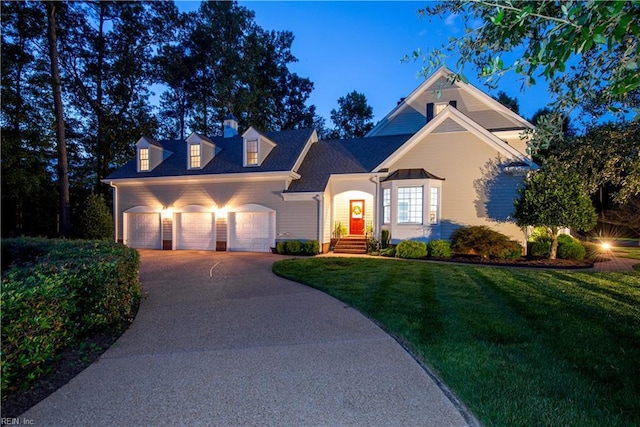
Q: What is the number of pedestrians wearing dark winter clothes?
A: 0